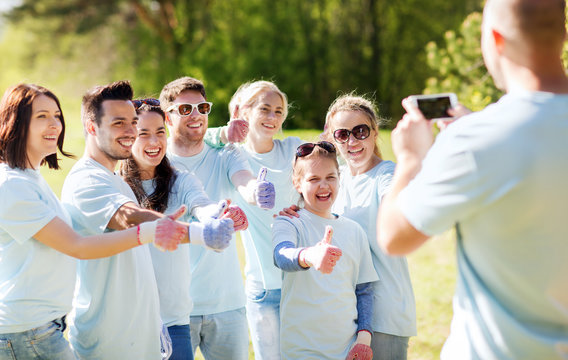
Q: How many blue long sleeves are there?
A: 2